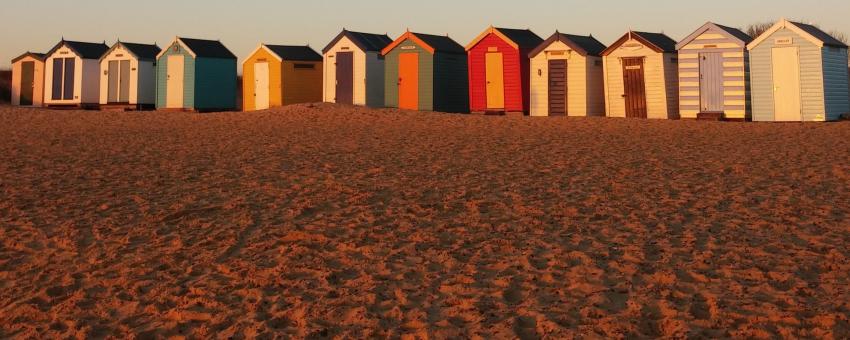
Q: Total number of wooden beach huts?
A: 12